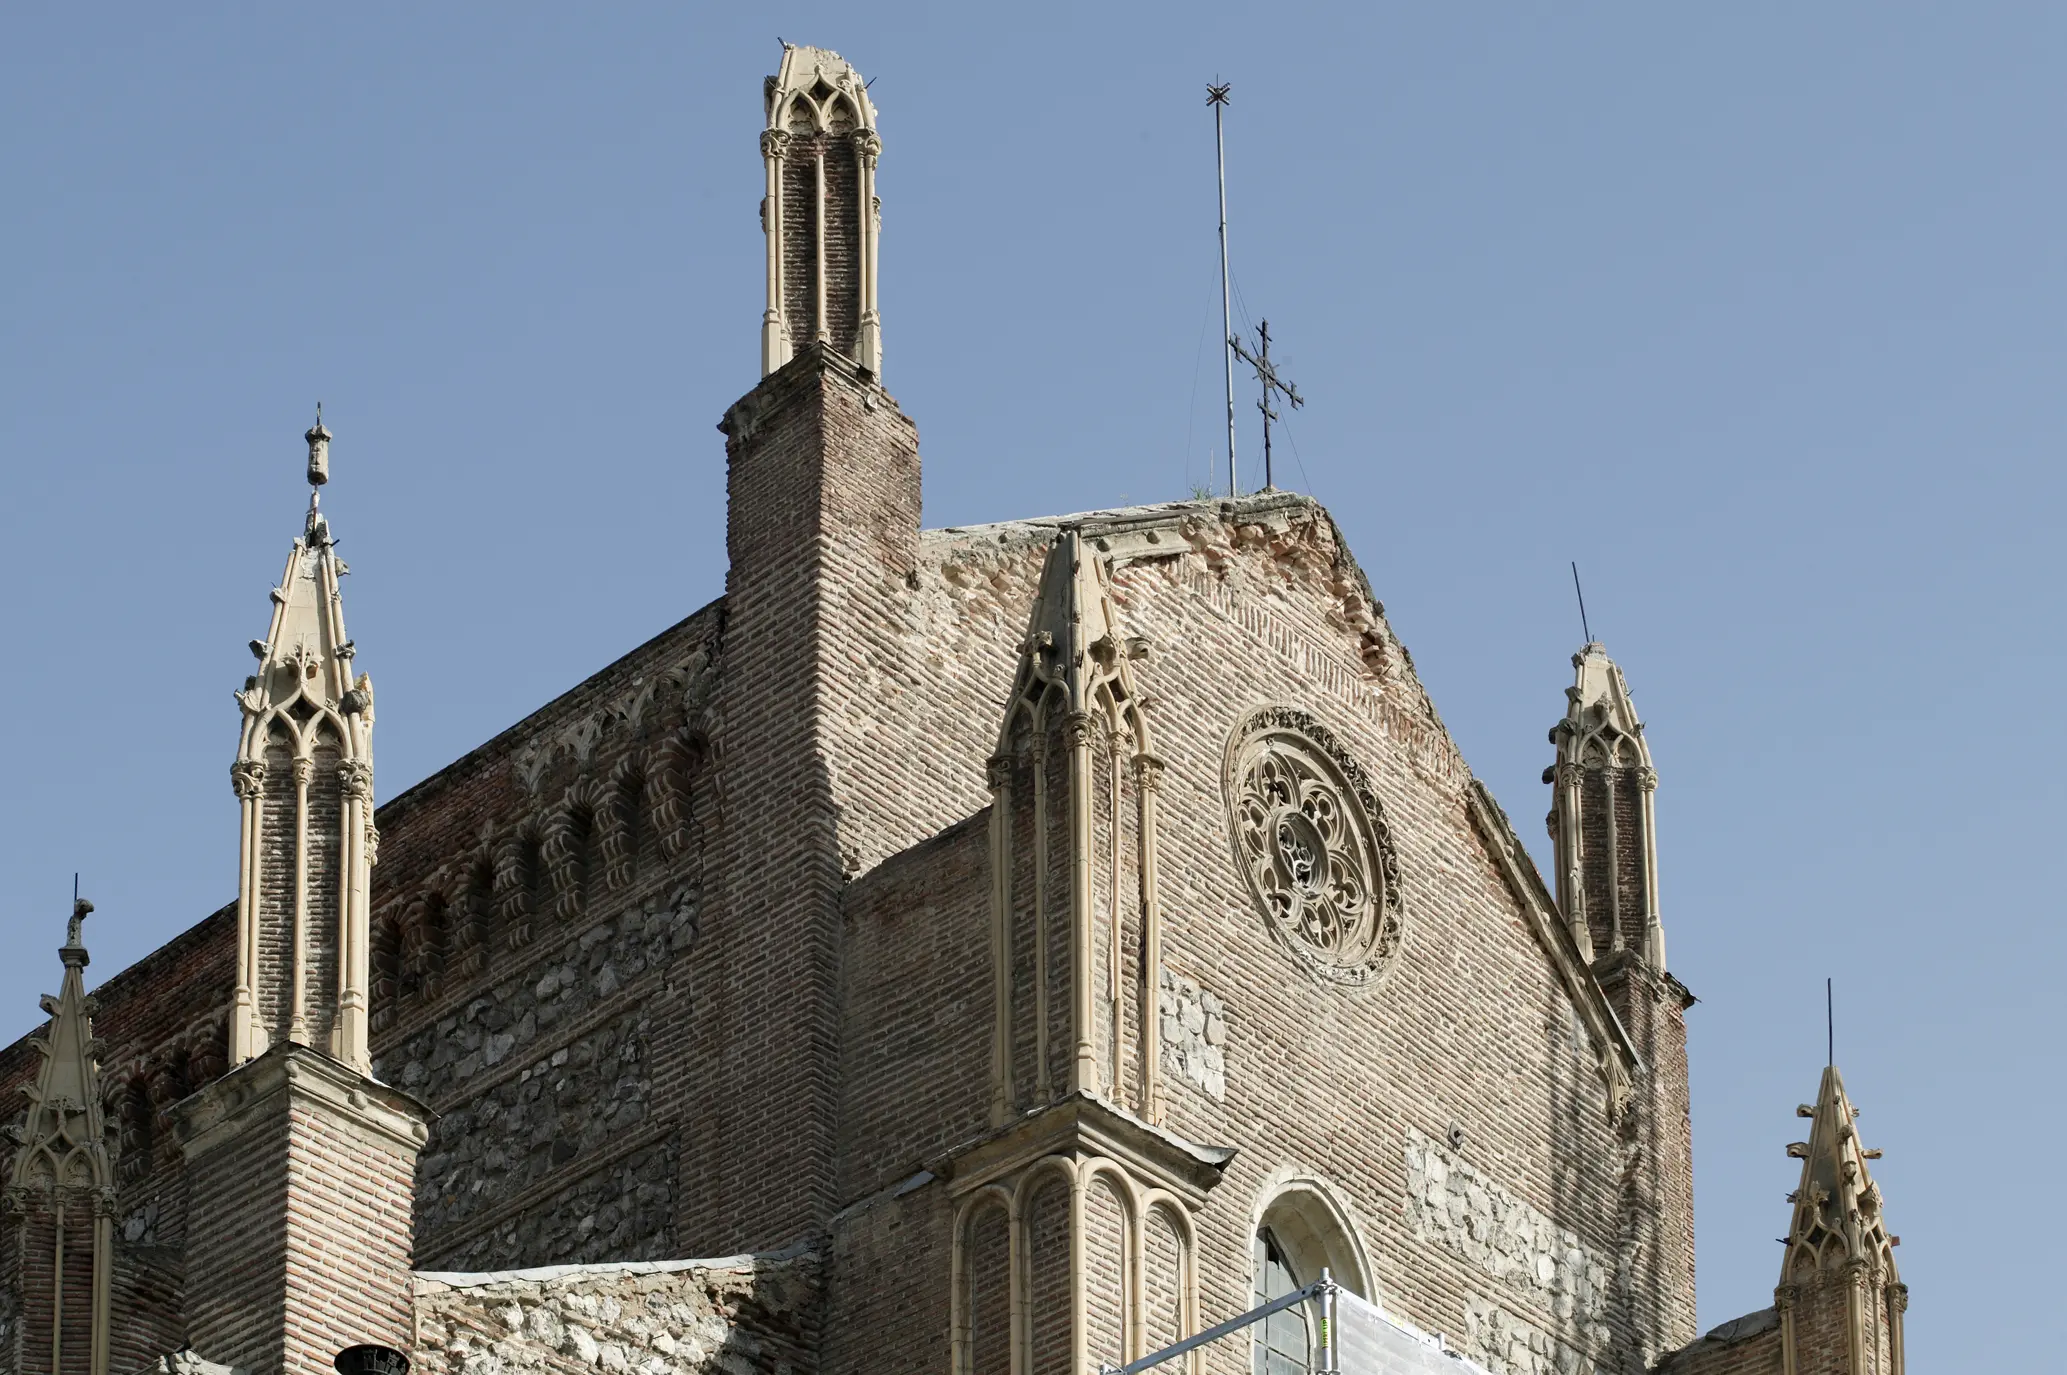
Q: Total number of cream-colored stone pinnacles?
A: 6